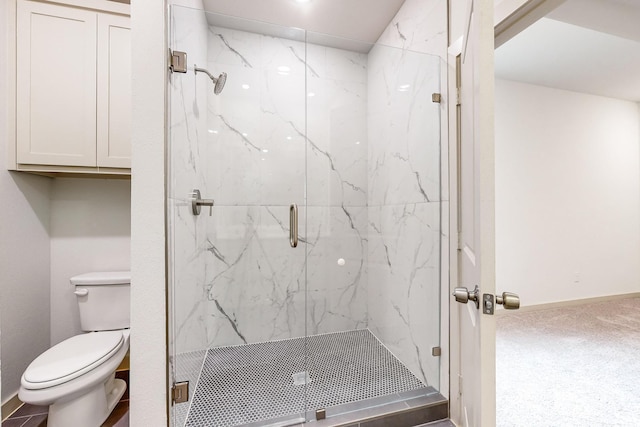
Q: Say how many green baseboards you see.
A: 0